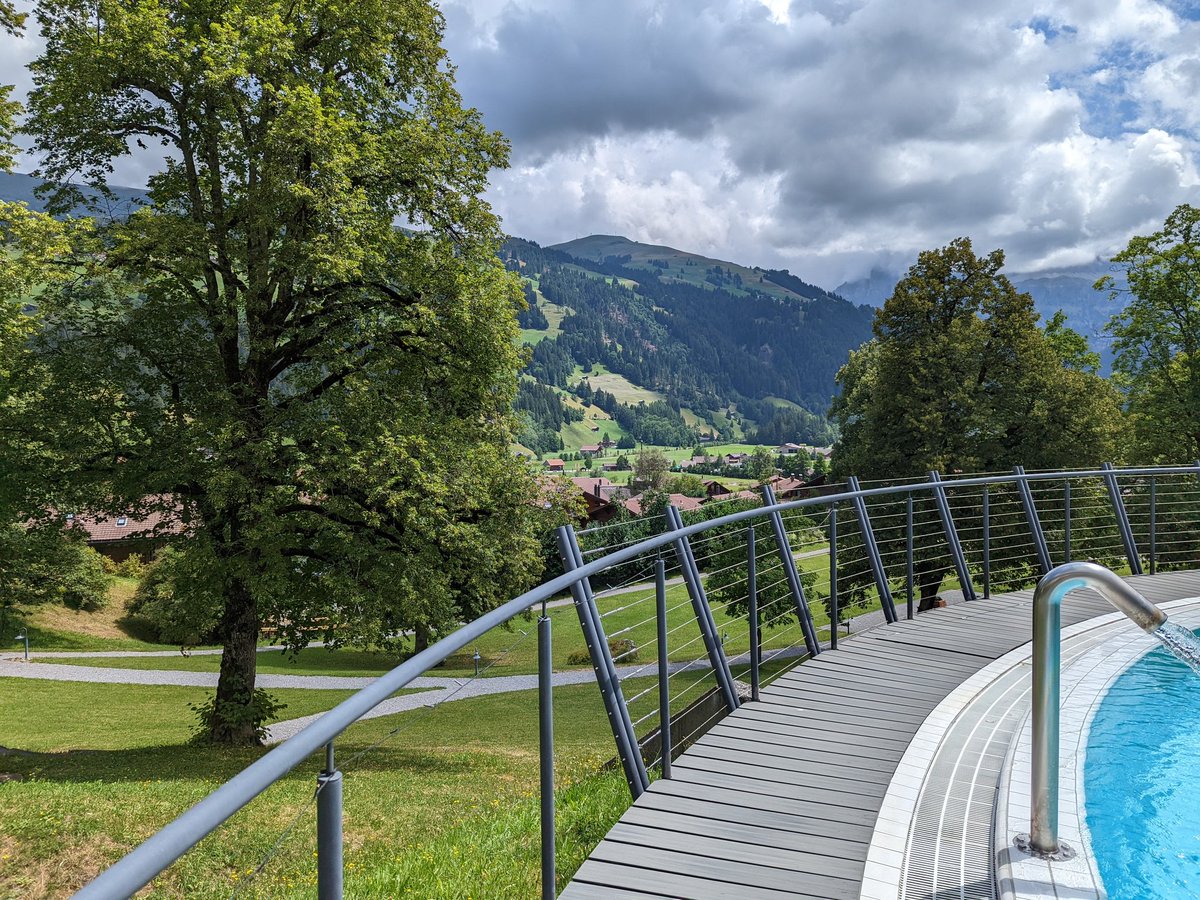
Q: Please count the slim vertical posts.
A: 9